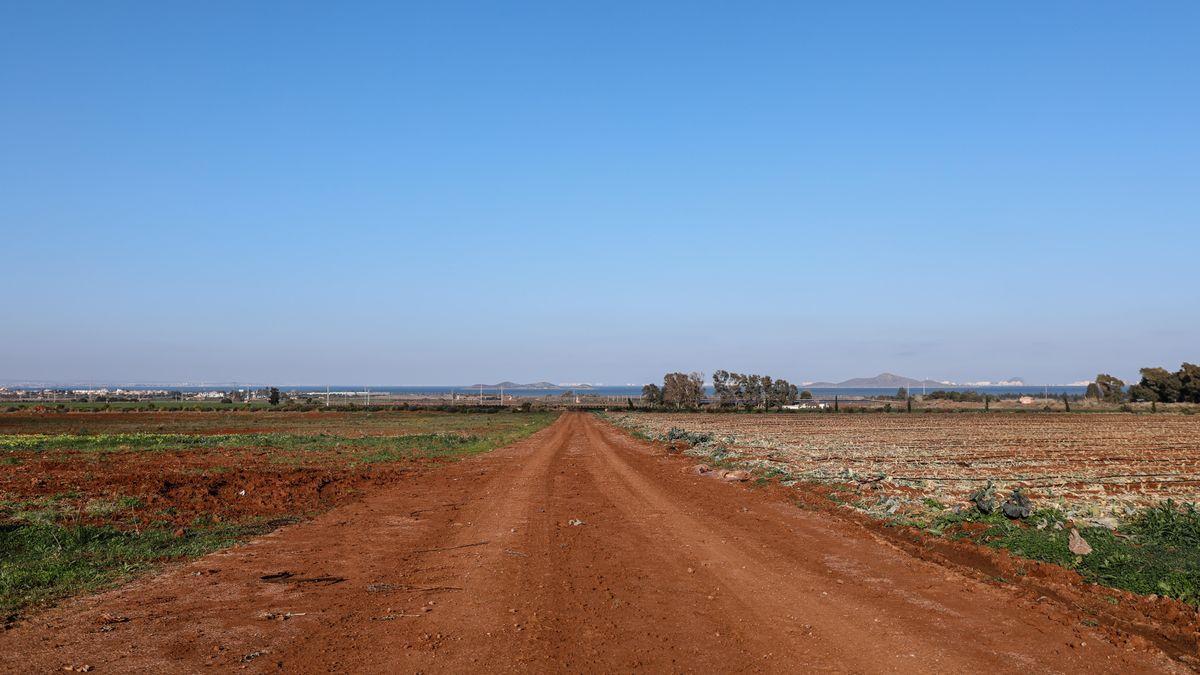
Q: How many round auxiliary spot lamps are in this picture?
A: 0